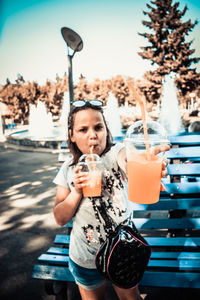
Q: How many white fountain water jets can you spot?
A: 4